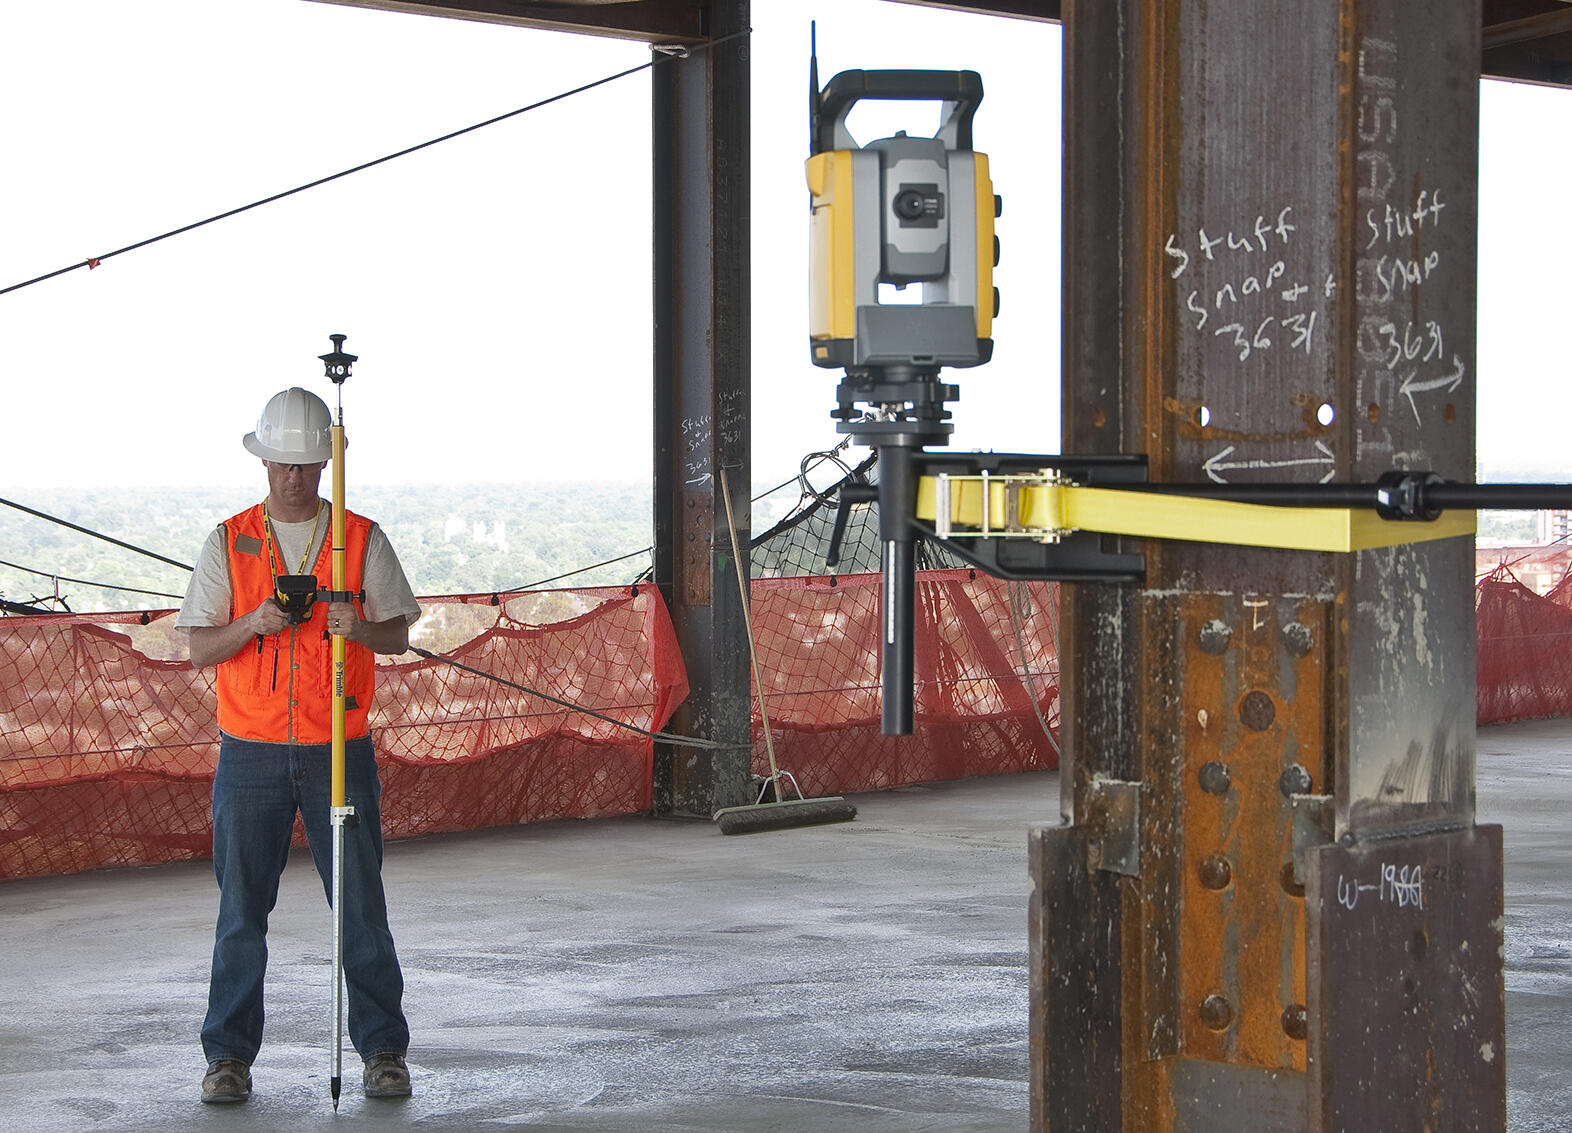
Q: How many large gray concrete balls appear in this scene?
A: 0